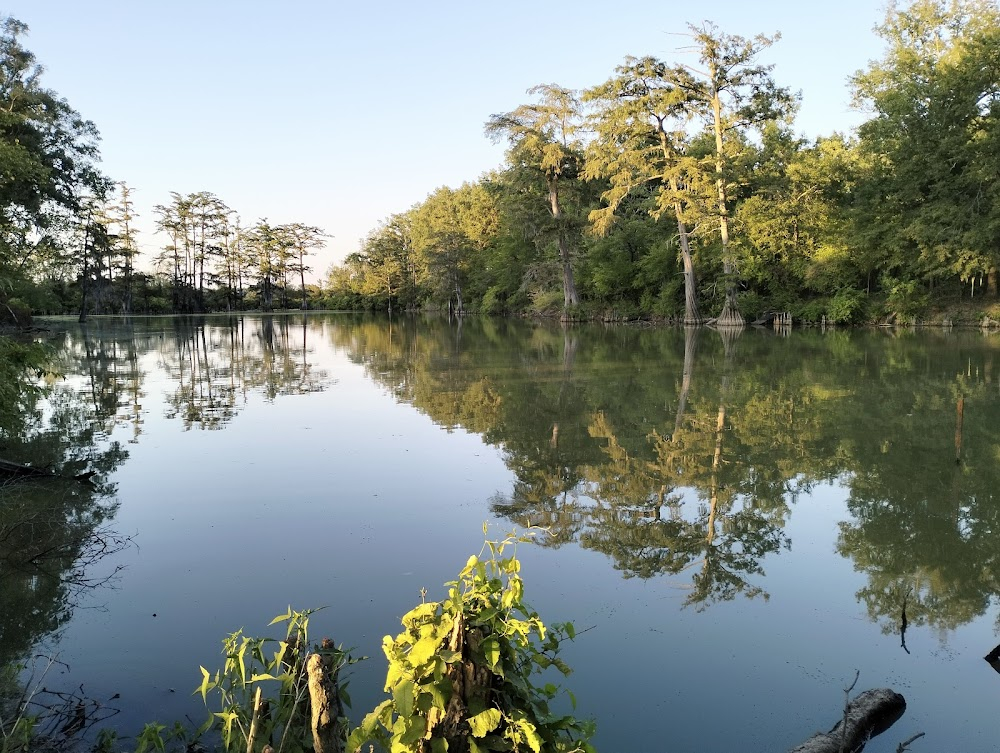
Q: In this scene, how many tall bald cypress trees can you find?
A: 3